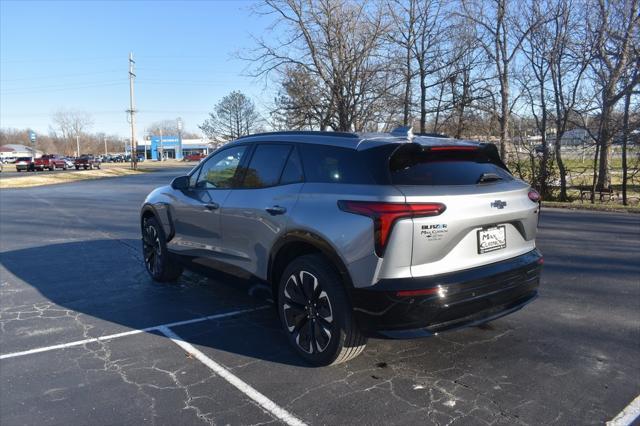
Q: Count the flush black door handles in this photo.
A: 2